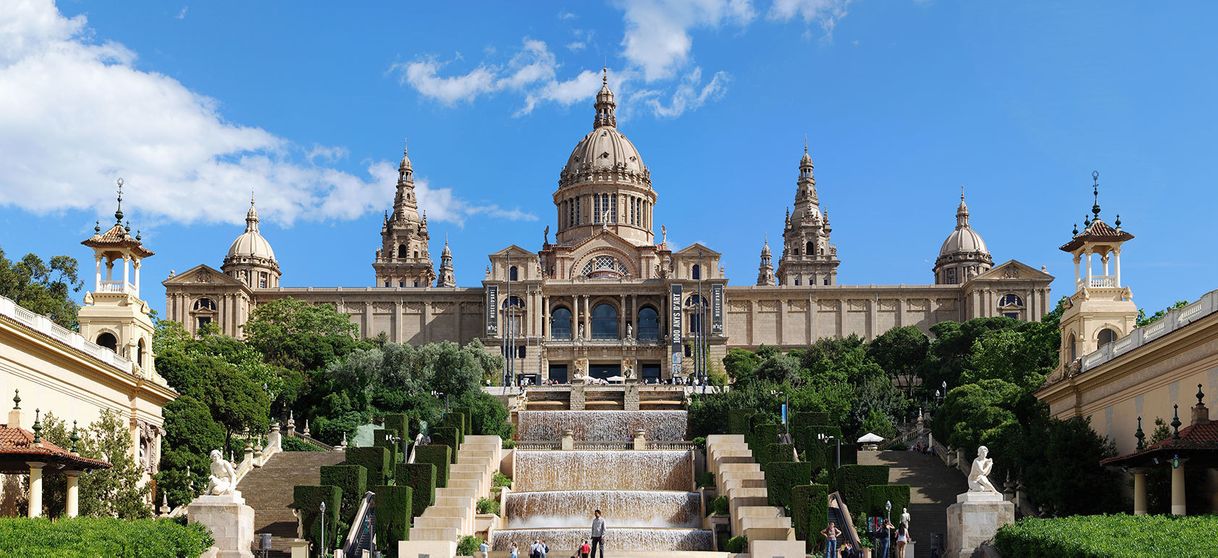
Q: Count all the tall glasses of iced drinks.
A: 0